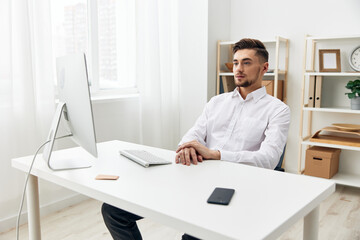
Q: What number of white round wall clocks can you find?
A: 1